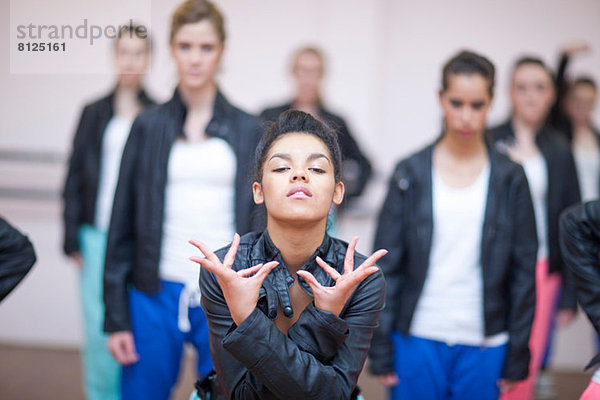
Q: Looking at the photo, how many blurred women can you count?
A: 6